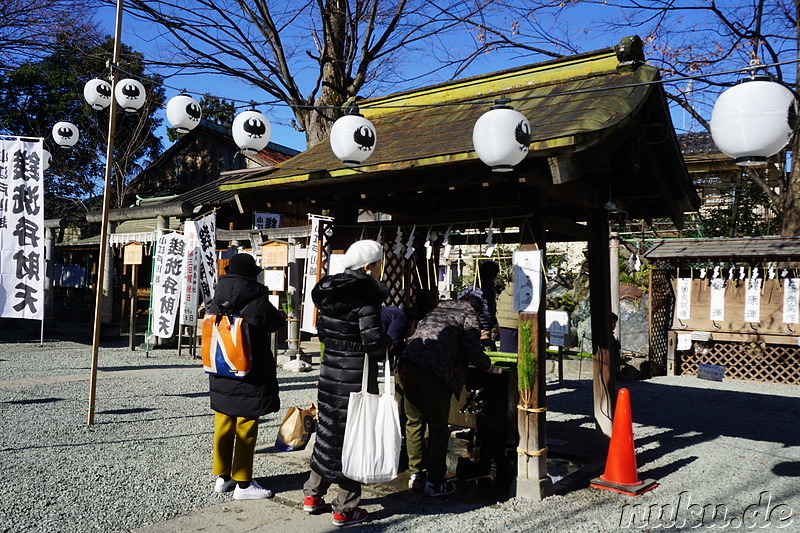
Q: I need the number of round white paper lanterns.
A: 9